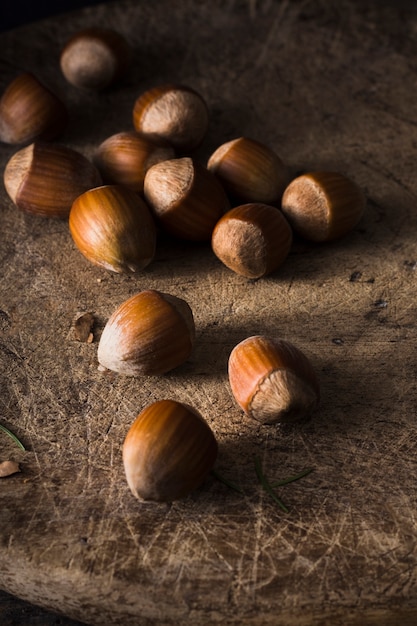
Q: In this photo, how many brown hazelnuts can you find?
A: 13